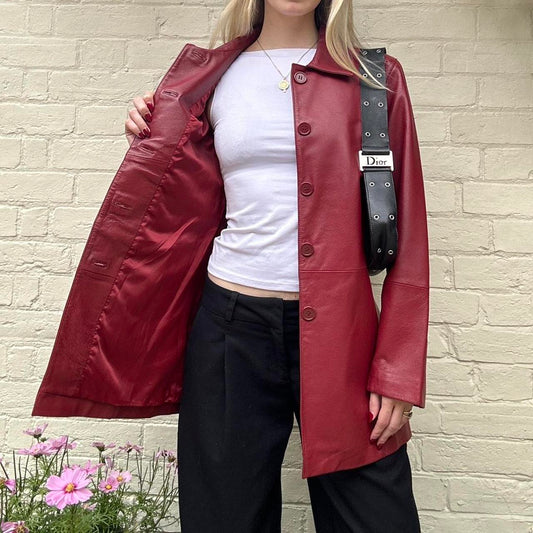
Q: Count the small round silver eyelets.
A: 14